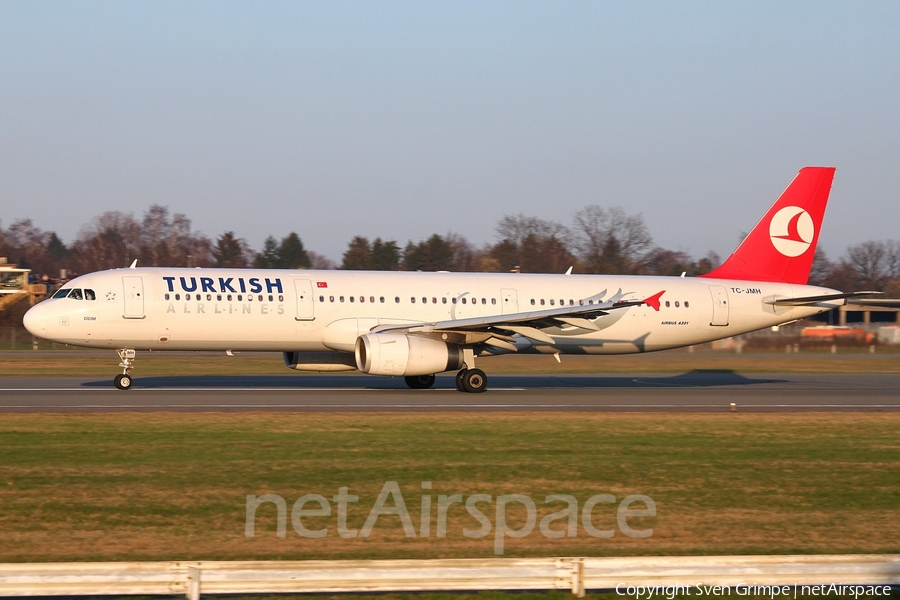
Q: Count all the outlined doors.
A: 4